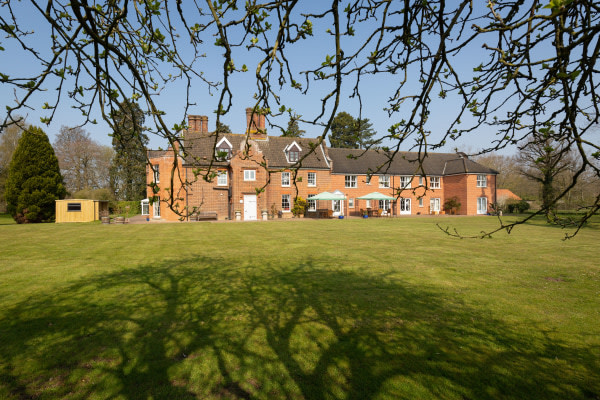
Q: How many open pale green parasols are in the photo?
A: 2